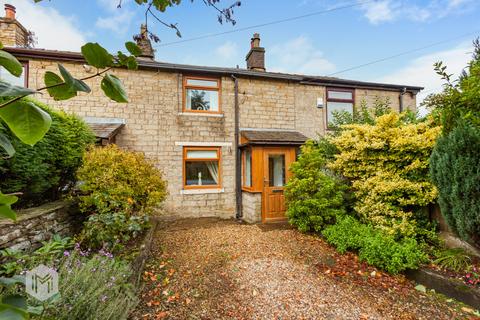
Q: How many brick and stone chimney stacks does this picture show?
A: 3